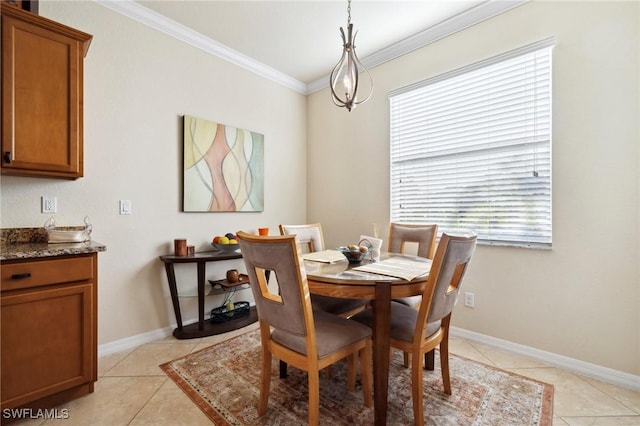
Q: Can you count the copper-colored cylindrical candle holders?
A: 2